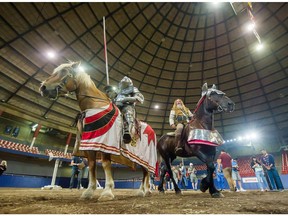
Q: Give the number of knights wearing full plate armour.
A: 1